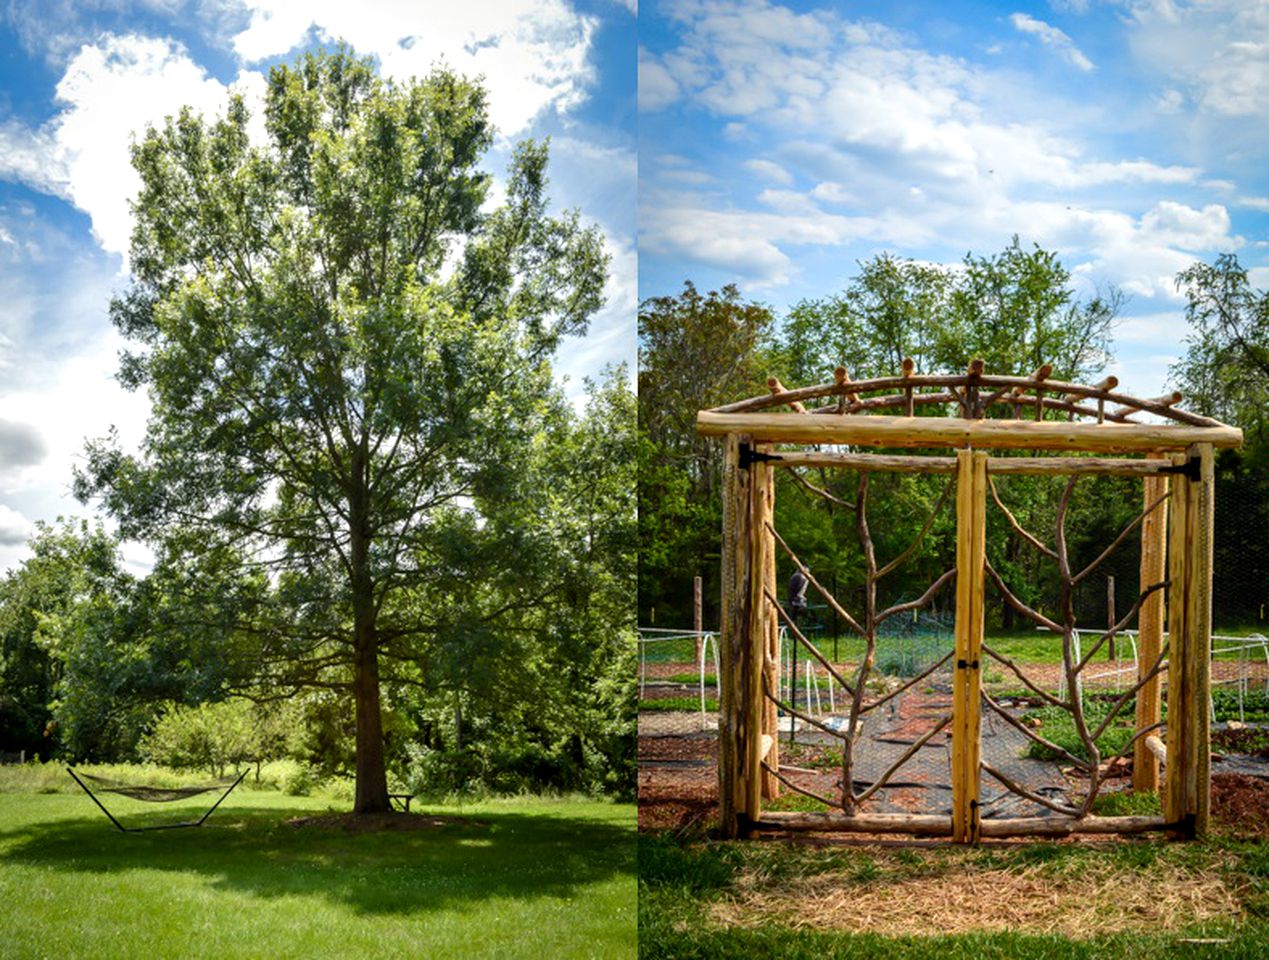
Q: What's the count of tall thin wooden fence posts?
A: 2